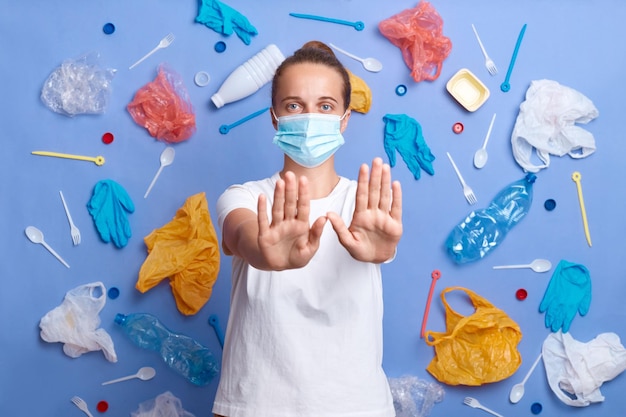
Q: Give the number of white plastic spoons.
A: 7